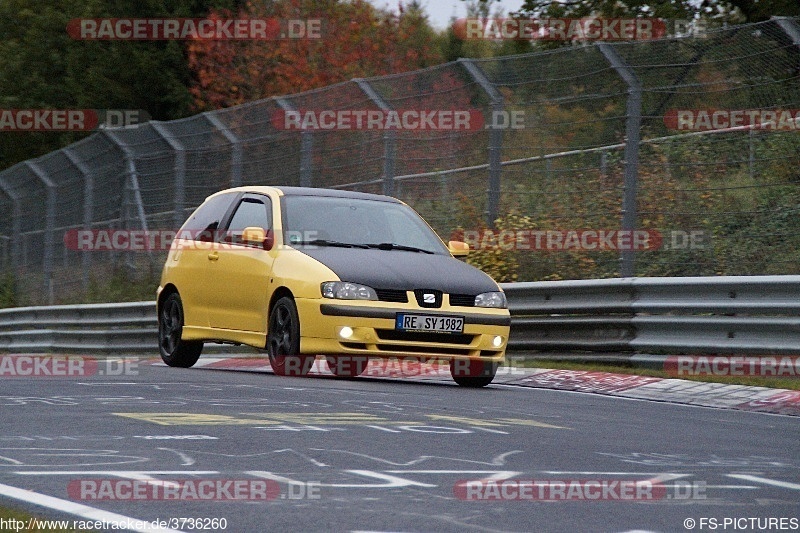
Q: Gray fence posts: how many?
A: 11